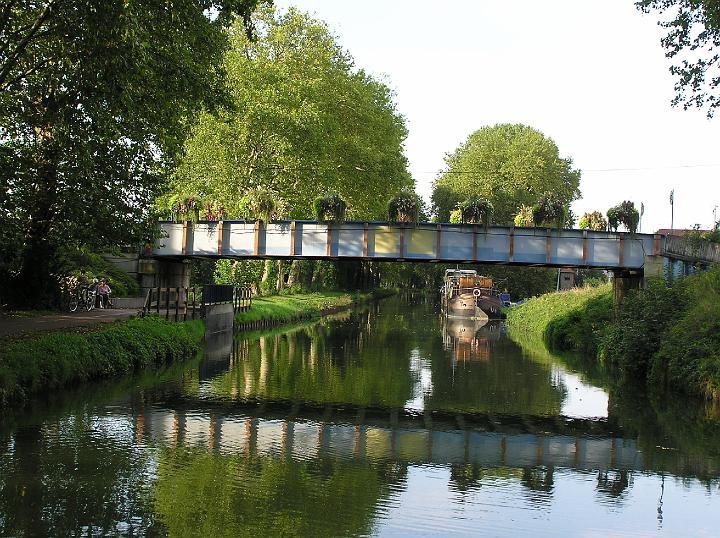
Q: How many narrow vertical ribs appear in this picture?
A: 14